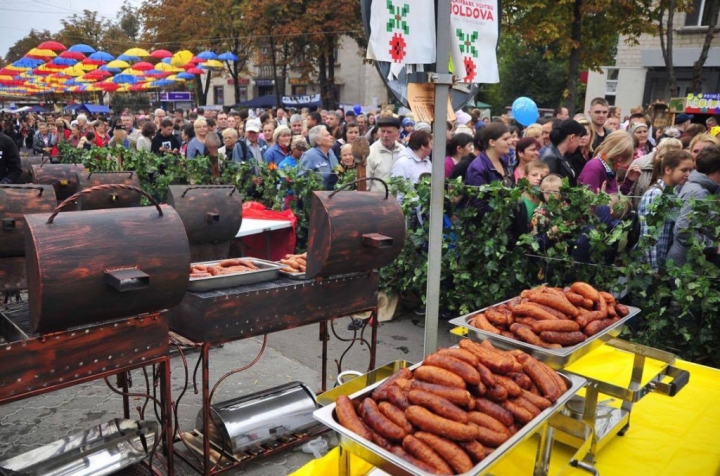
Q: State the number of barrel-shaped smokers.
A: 7